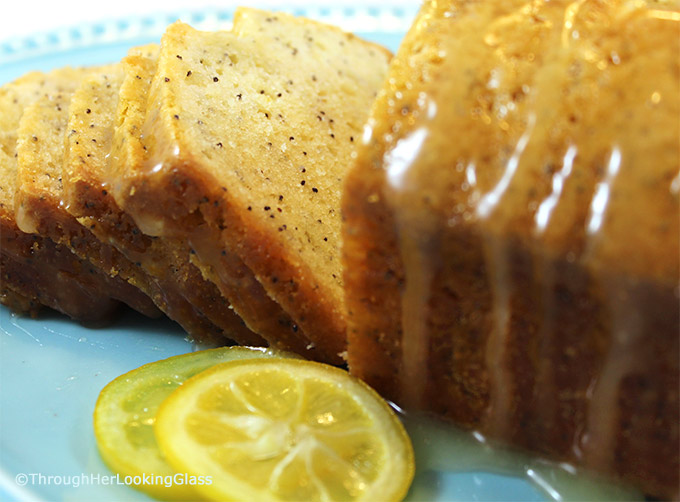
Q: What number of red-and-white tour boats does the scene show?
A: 0